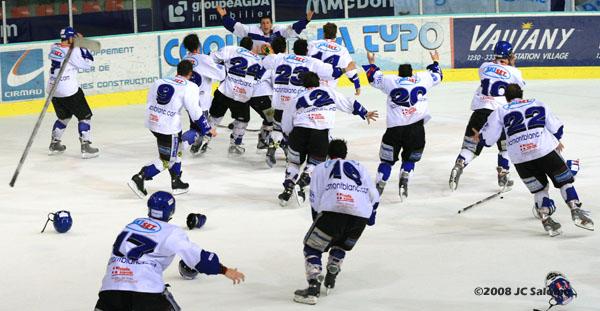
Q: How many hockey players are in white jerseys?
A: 14